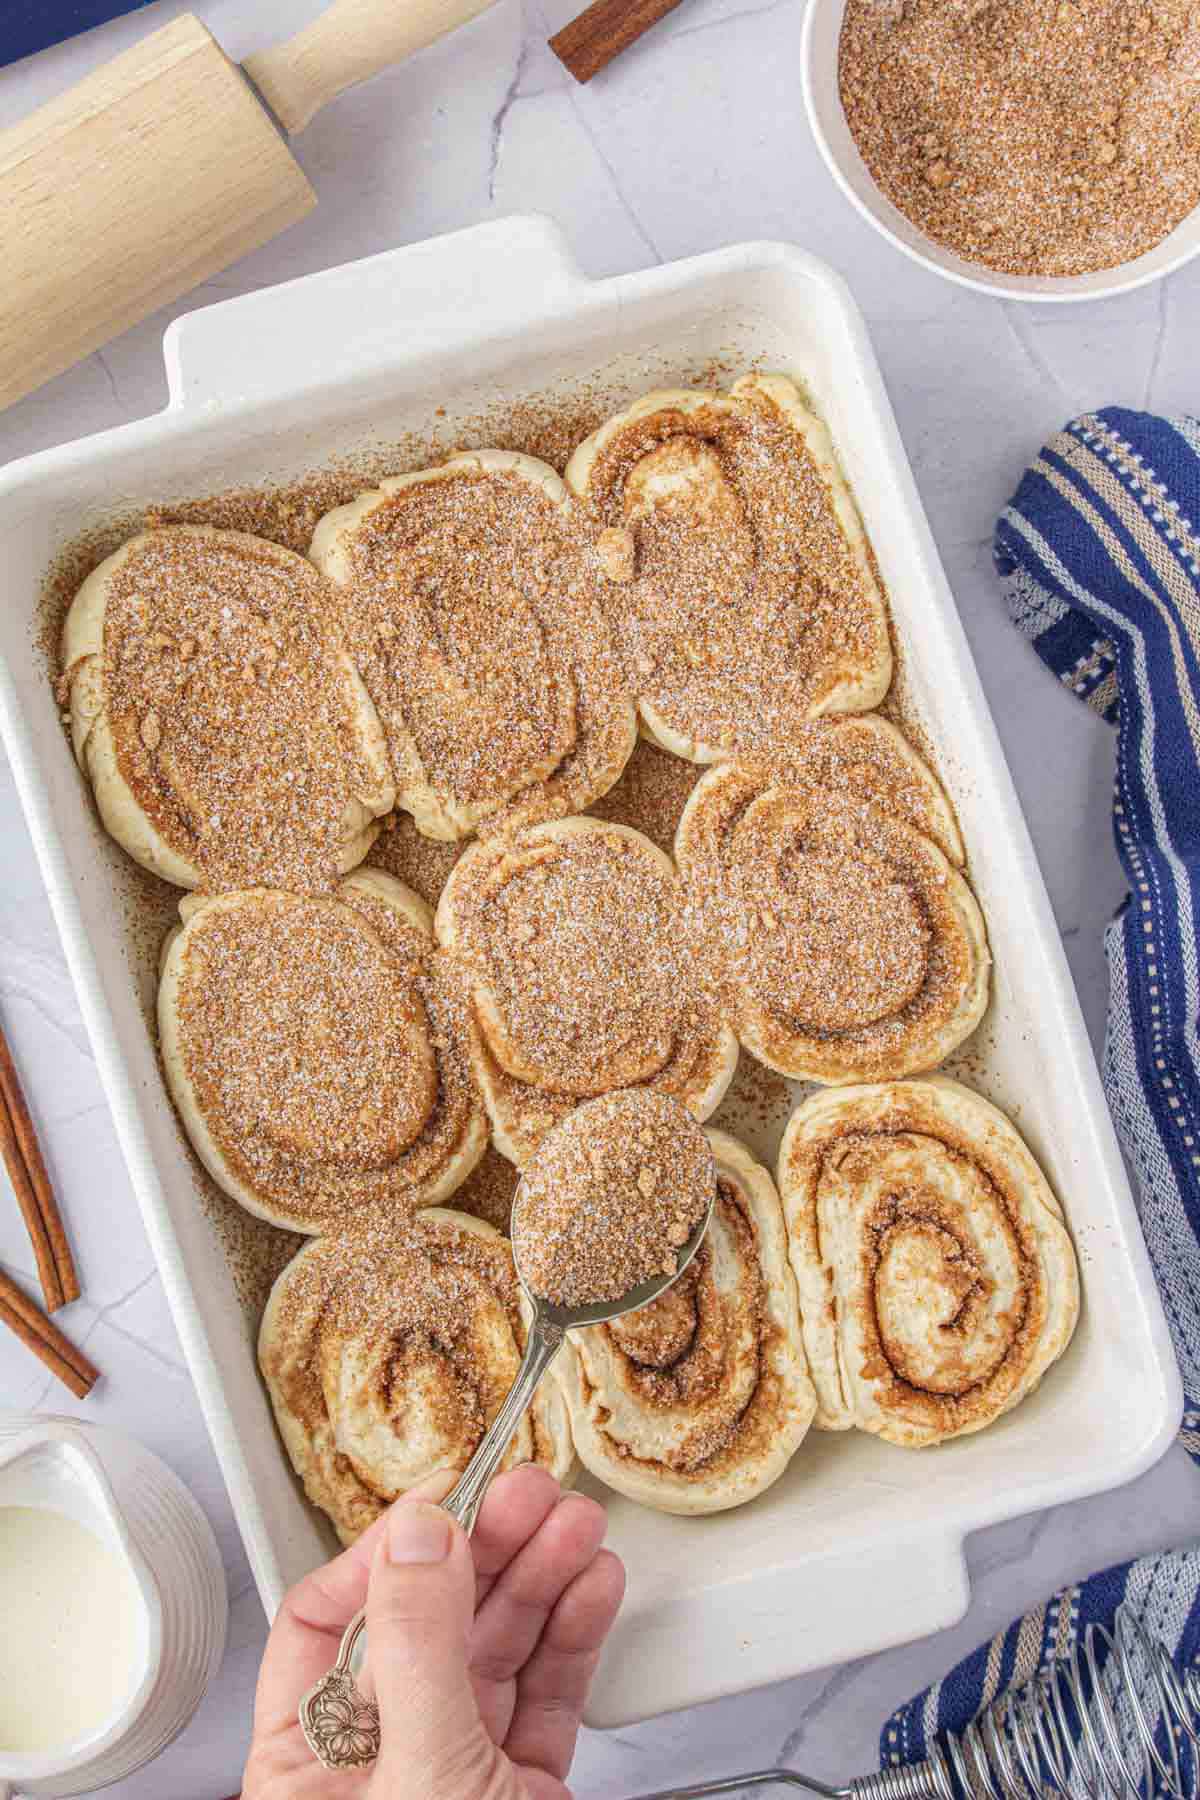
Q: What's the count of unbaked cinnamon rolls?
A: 9